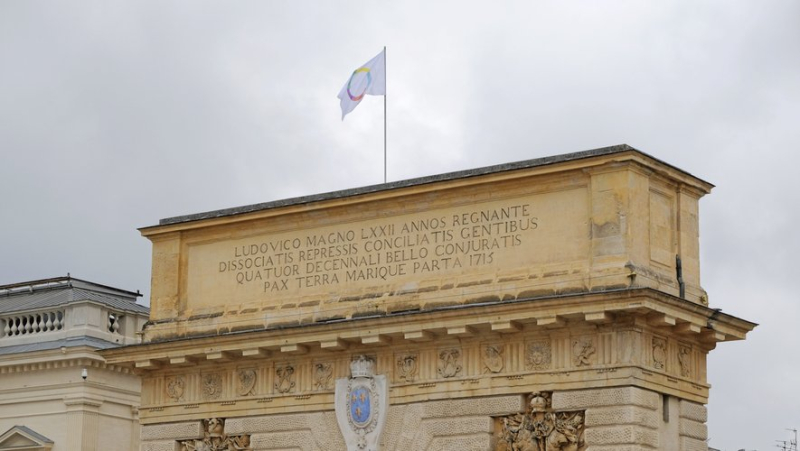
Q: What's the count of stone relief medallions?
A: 12